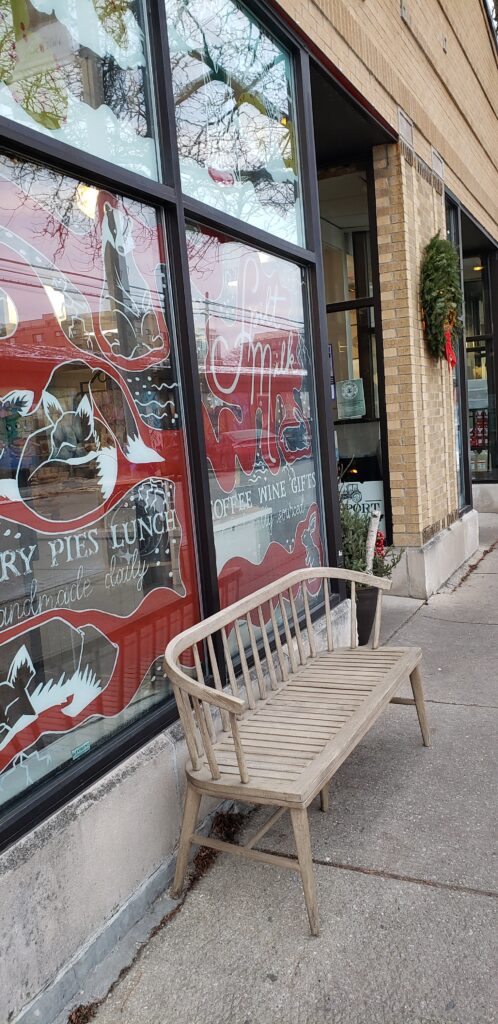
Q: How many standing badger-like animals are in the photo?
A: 1